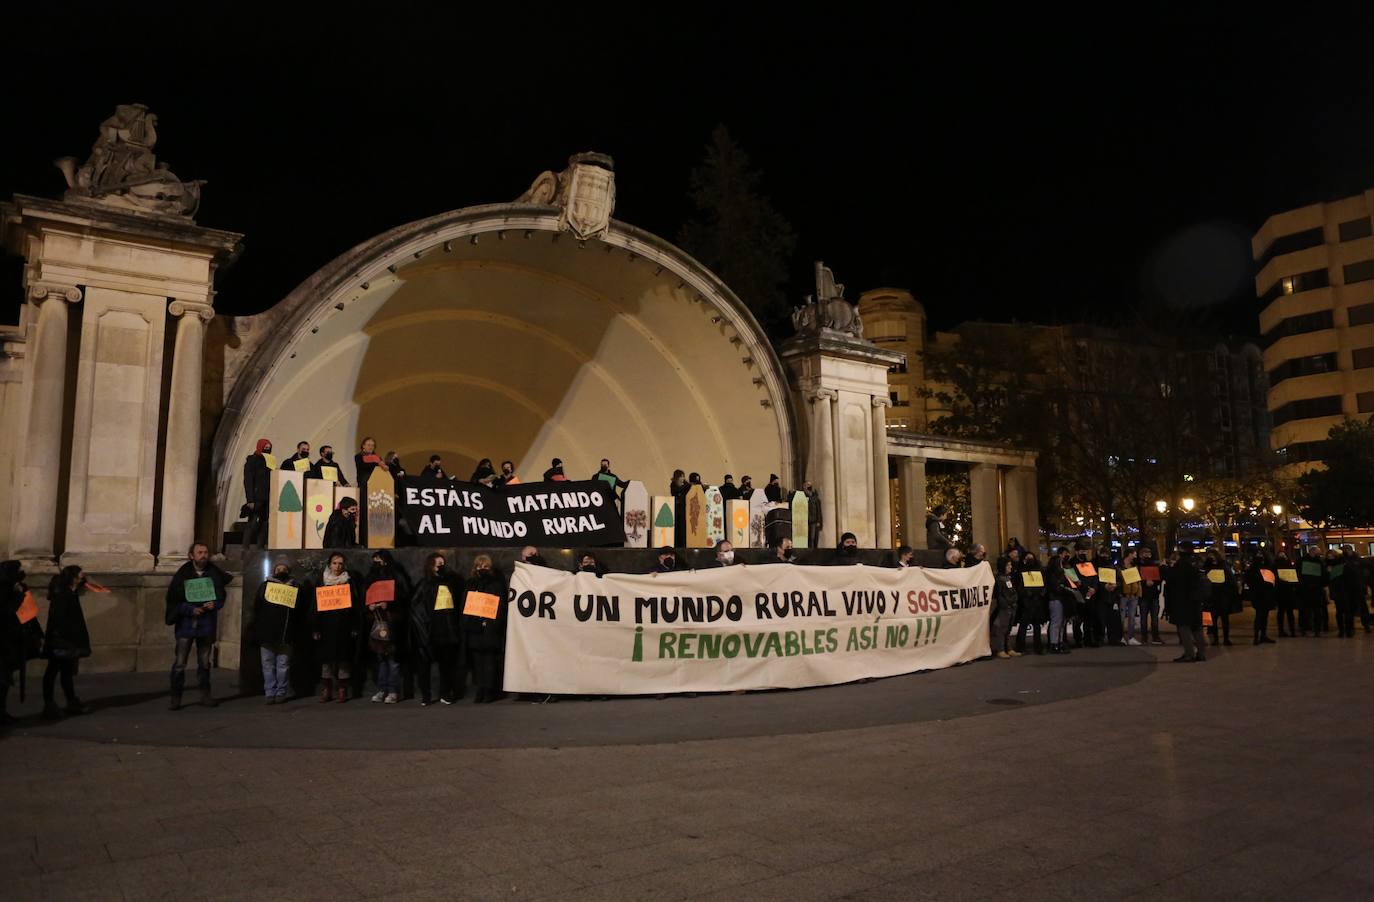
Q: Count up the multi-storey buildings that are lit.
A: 2